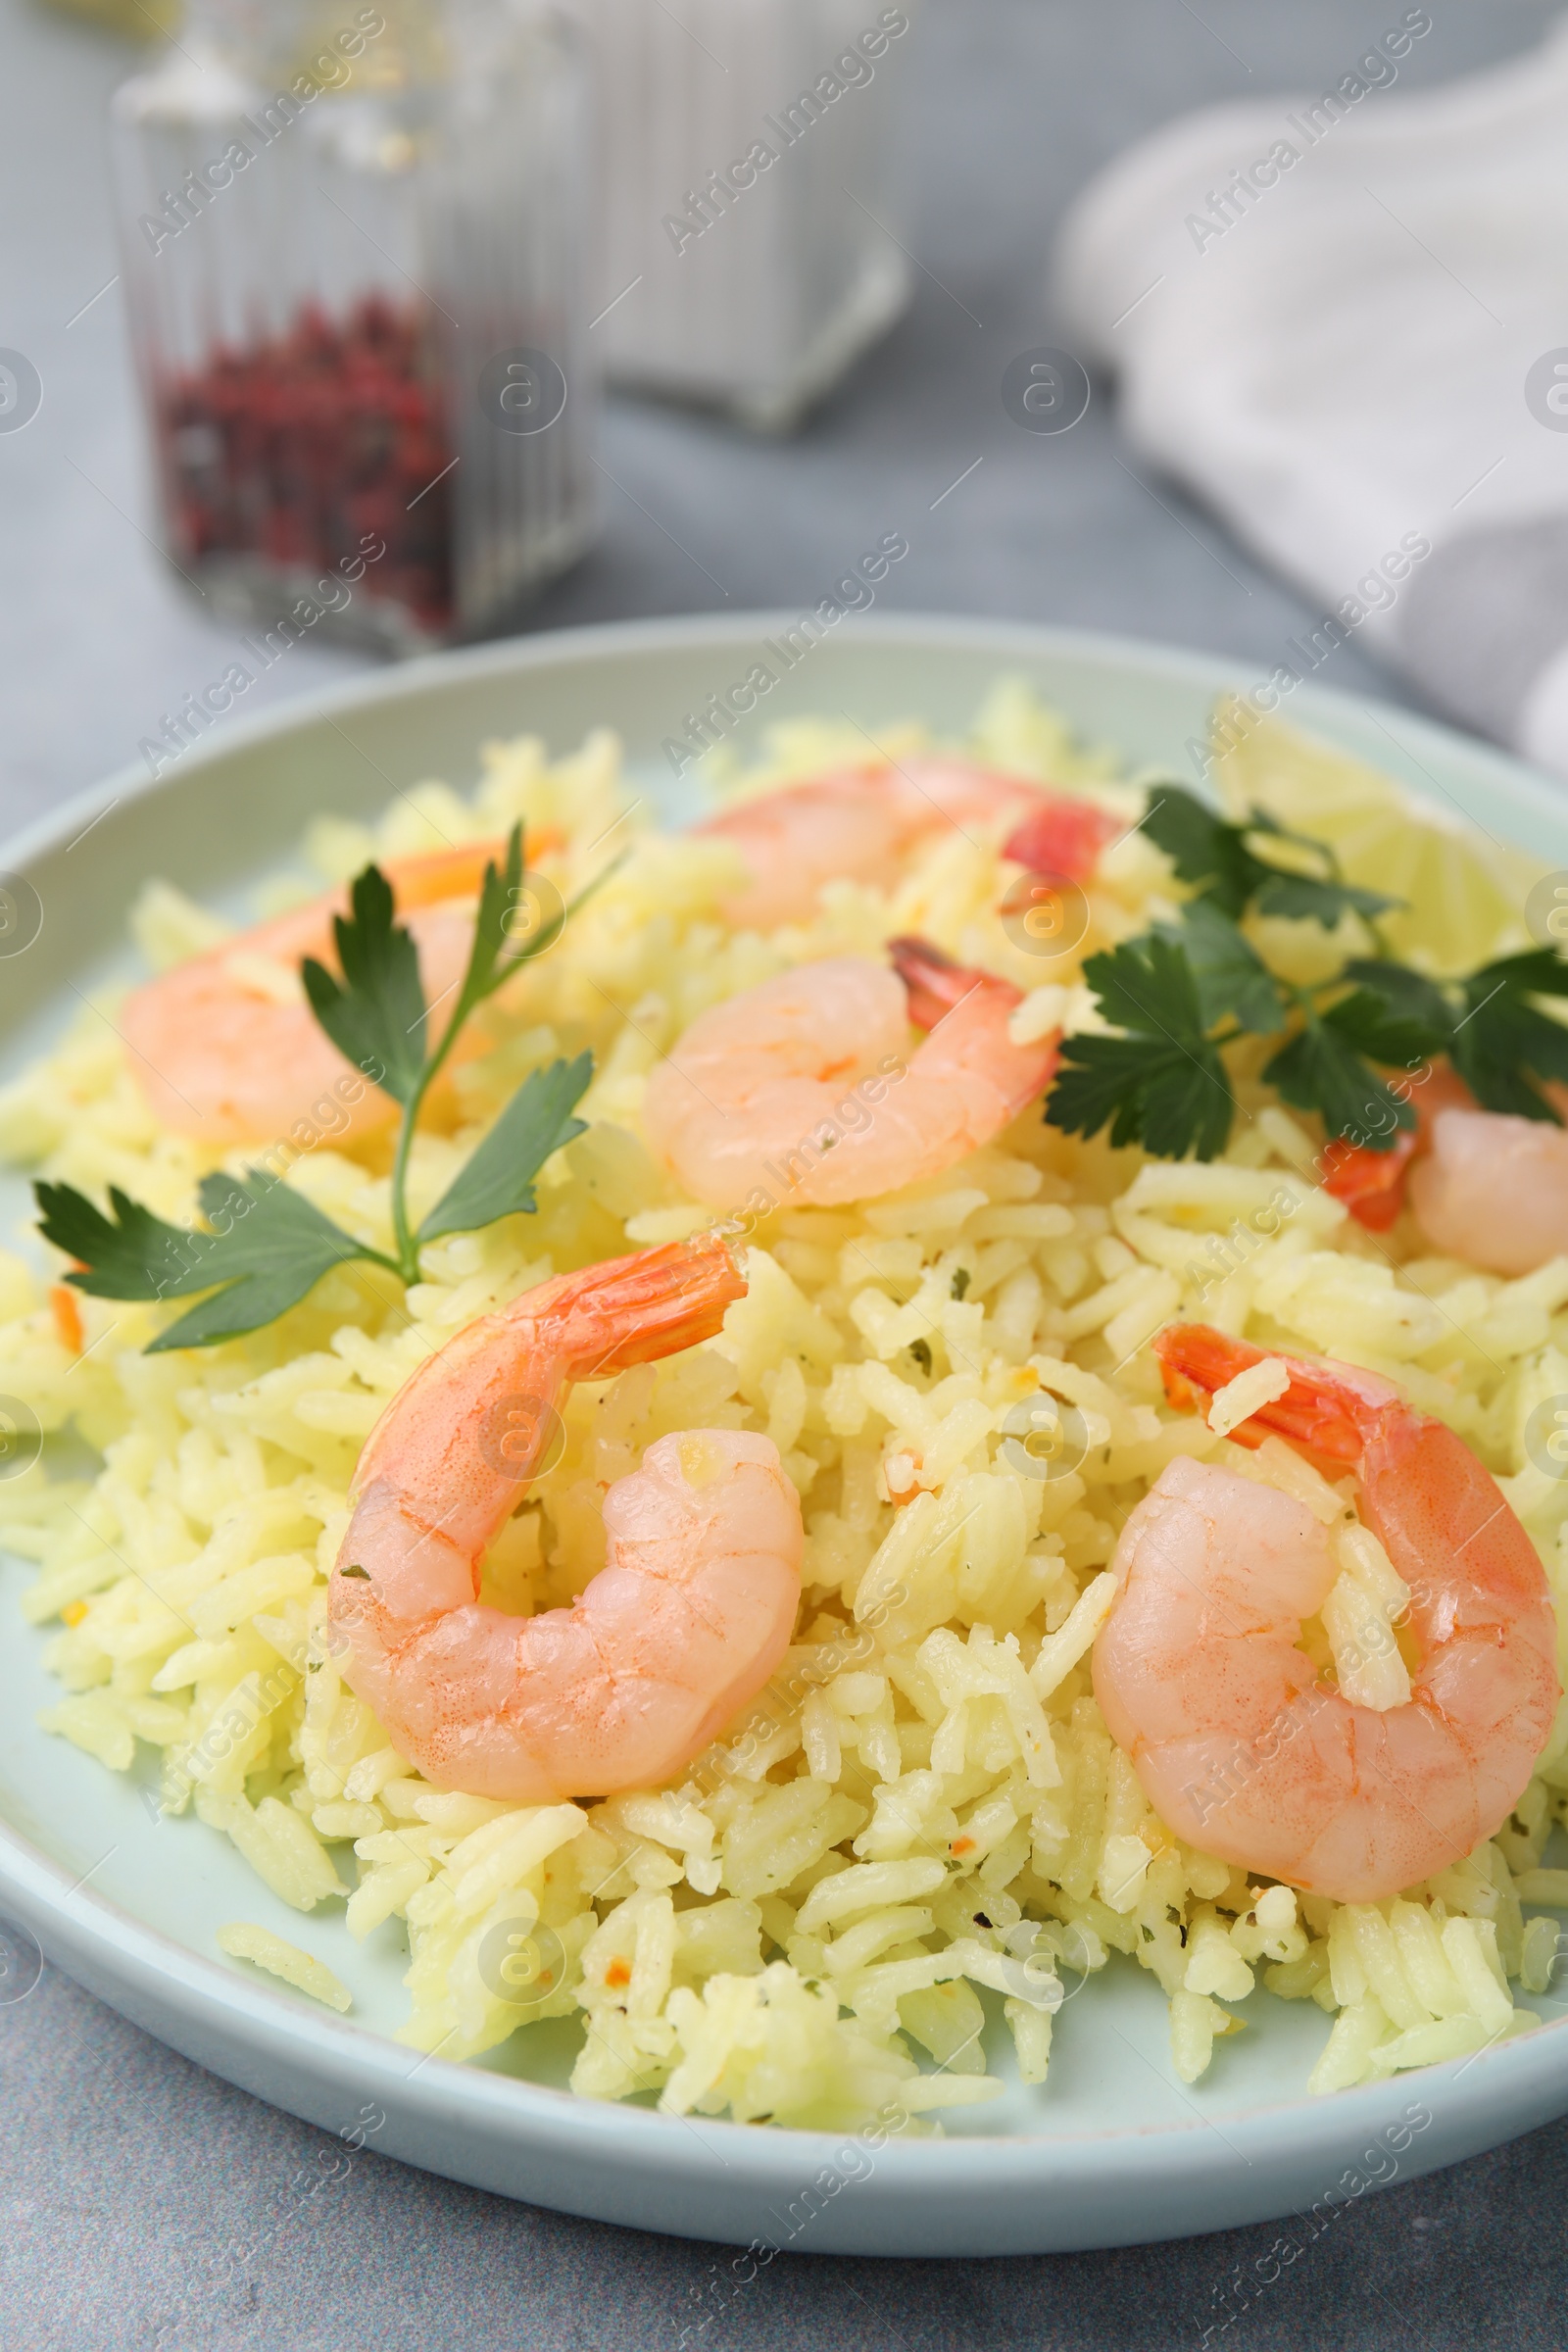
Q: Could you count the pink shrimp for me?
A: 6